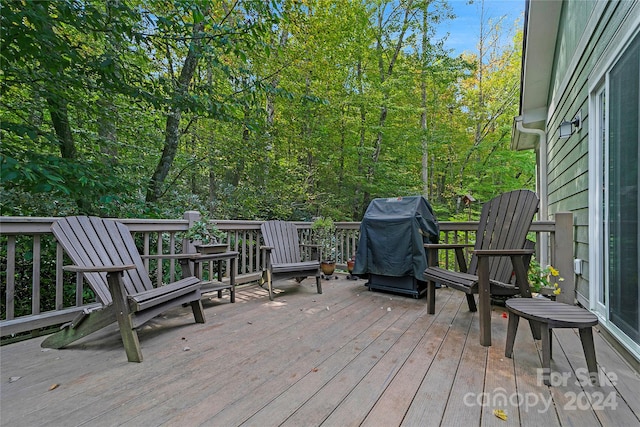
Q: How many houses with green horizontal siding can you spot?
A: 1